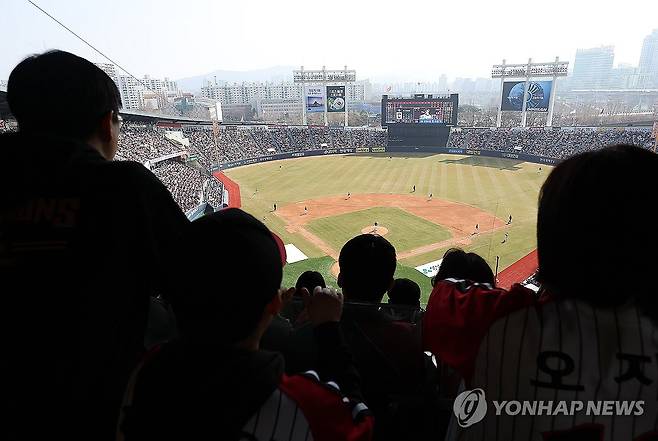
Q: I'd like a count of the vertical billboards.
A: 2